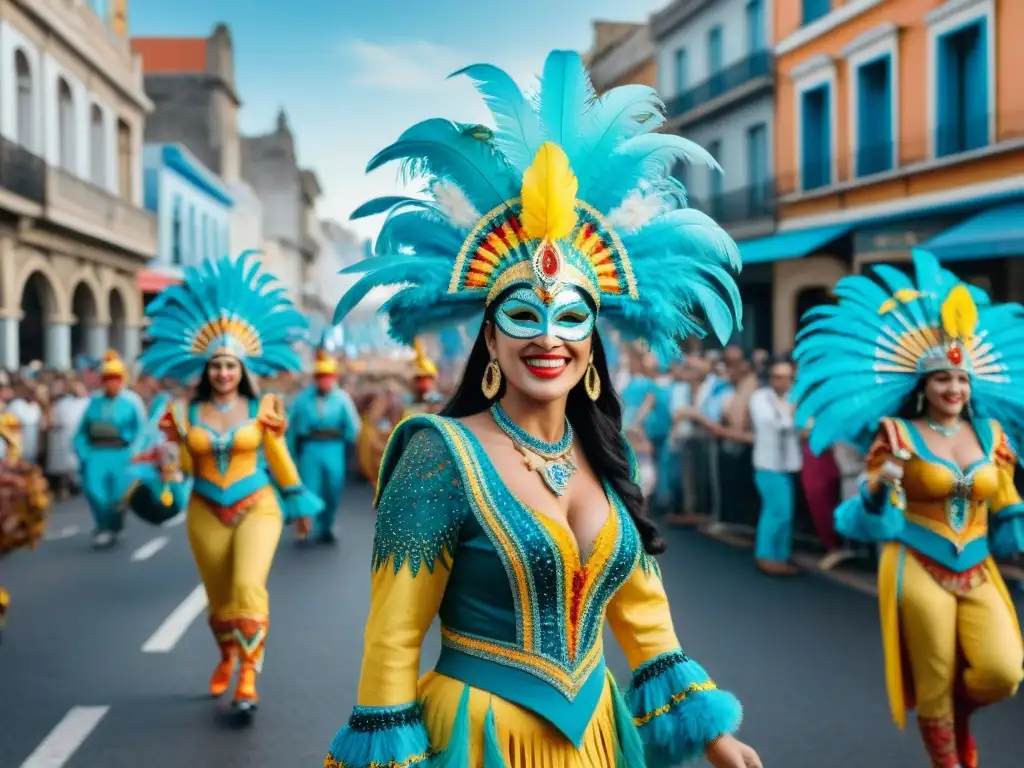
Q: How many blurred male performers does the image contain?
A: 3